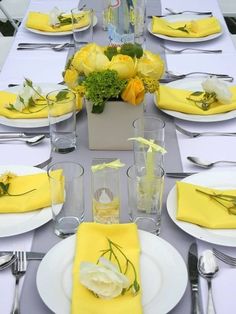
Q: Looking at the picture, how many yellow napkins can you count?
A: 7